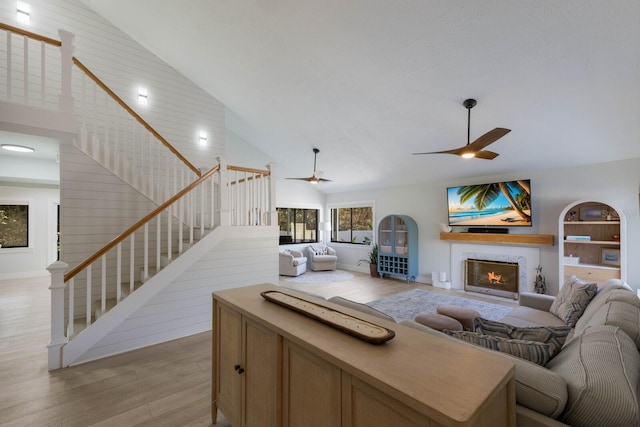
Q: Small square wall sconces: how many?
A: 3